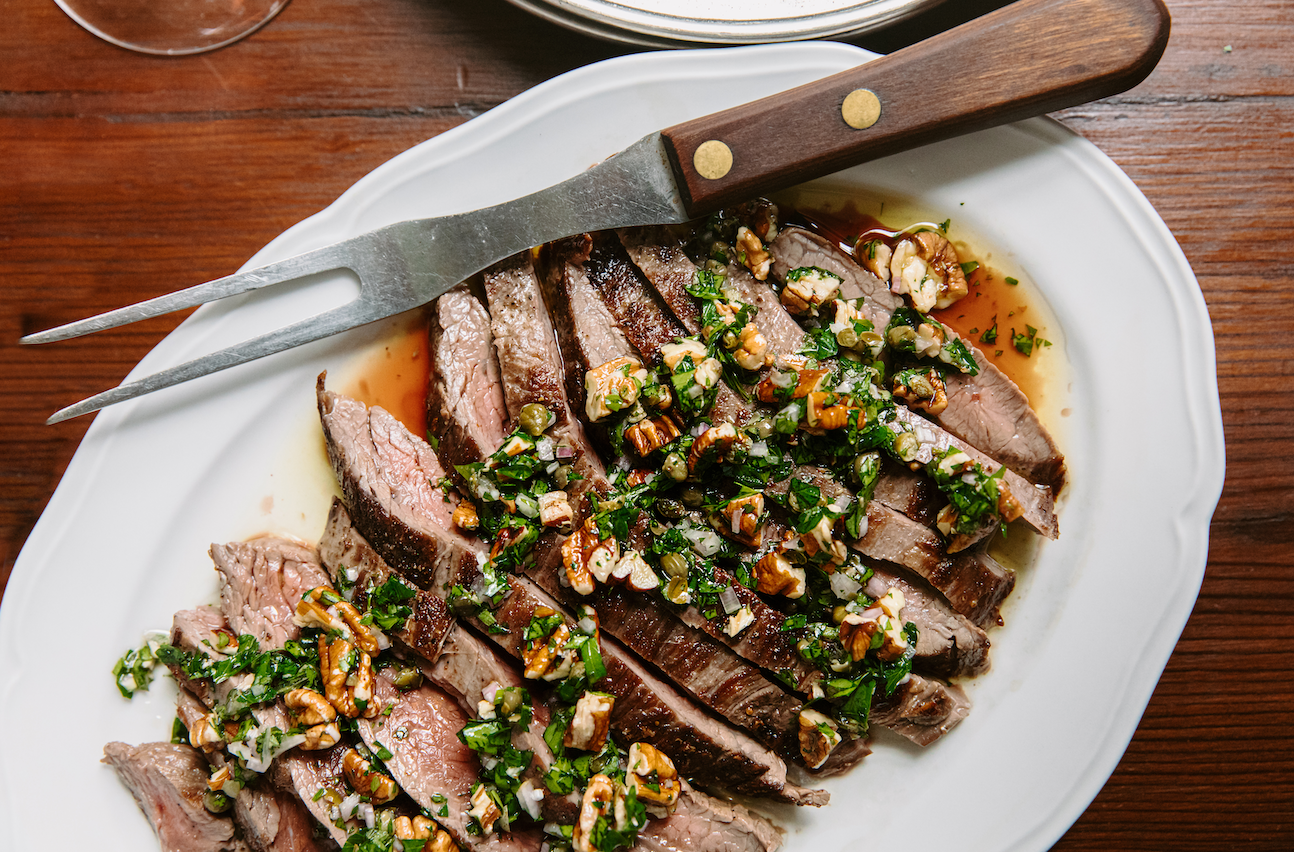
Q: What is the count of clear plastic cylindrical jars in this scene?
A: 0